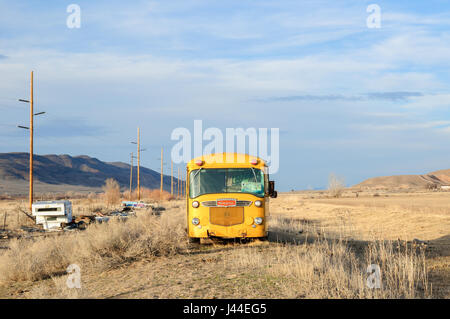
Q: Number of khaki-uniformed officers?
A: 0